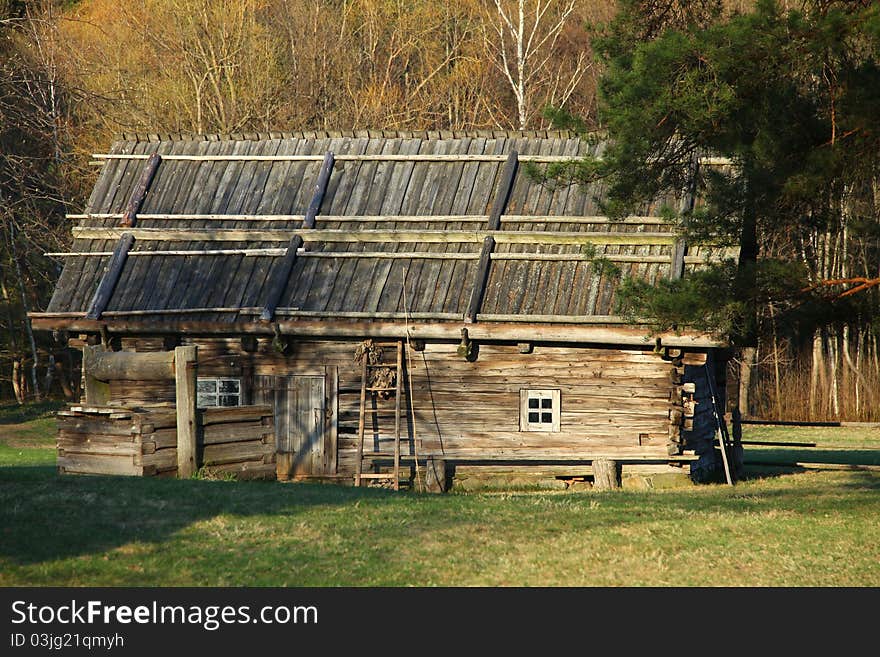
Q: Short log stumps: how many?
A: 2